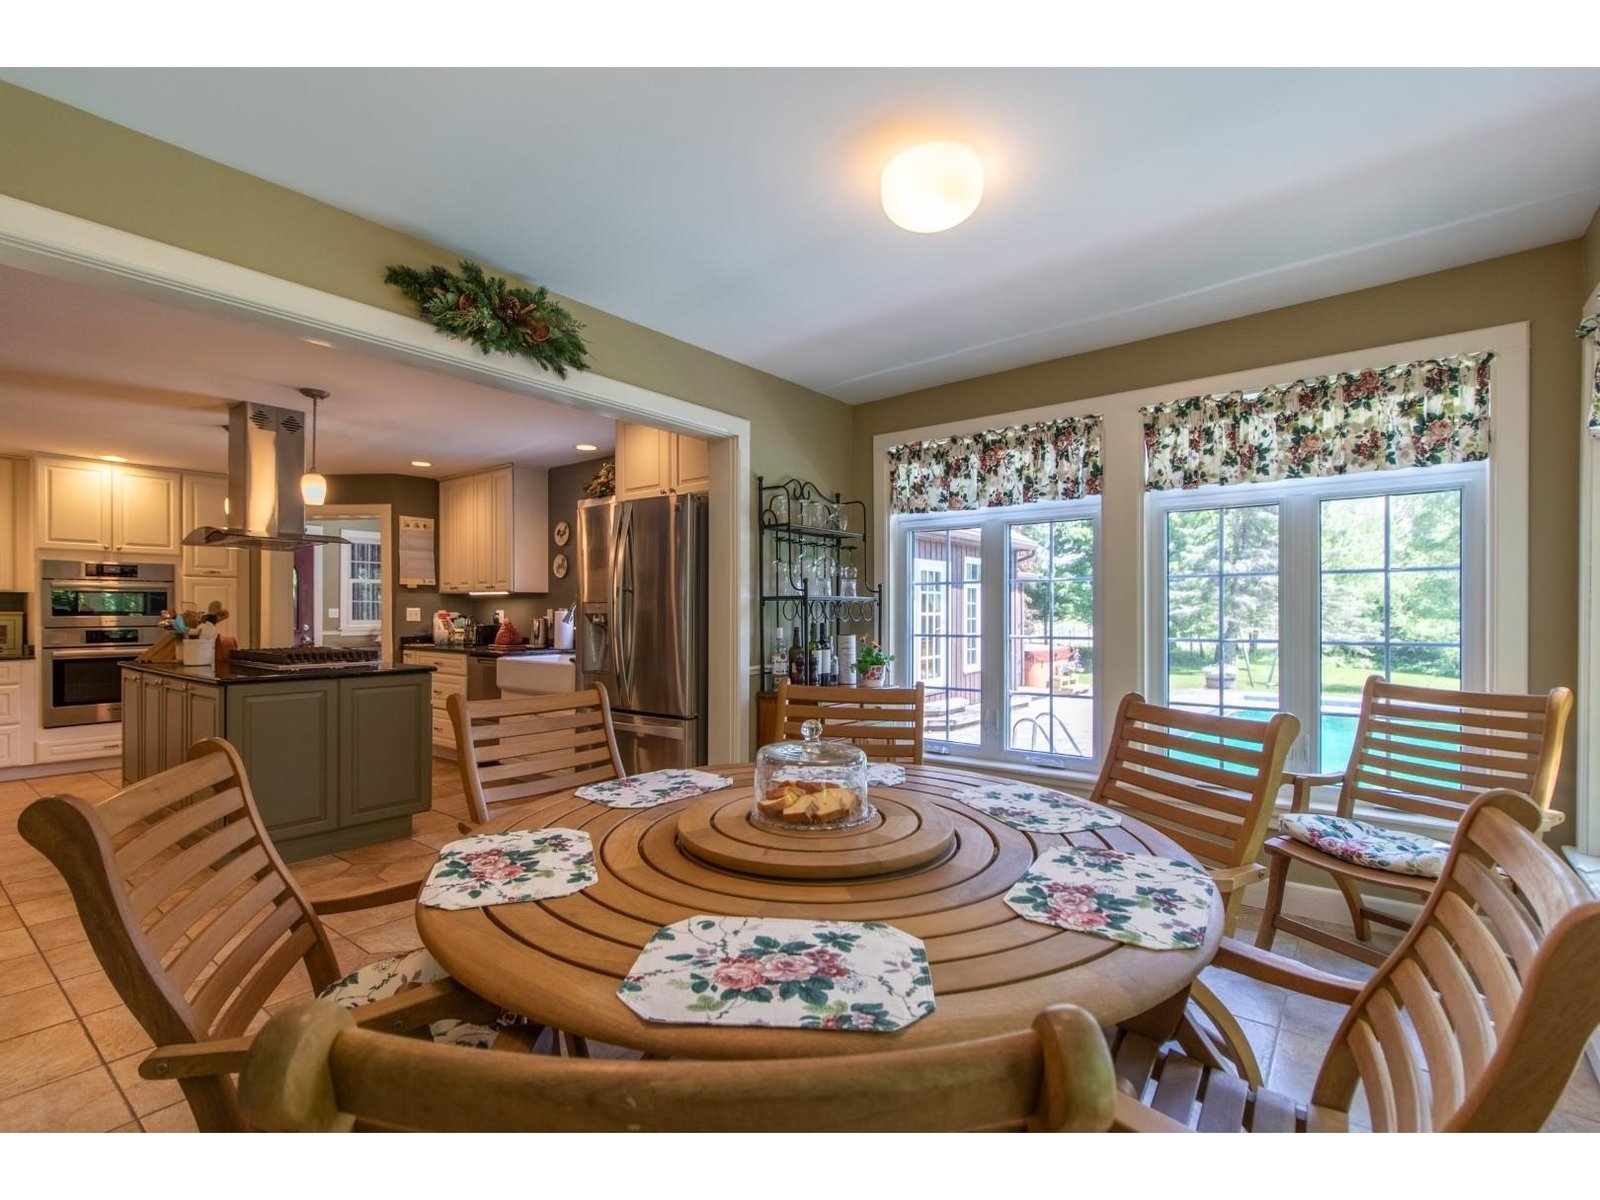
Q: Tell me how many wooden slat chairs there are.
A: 7